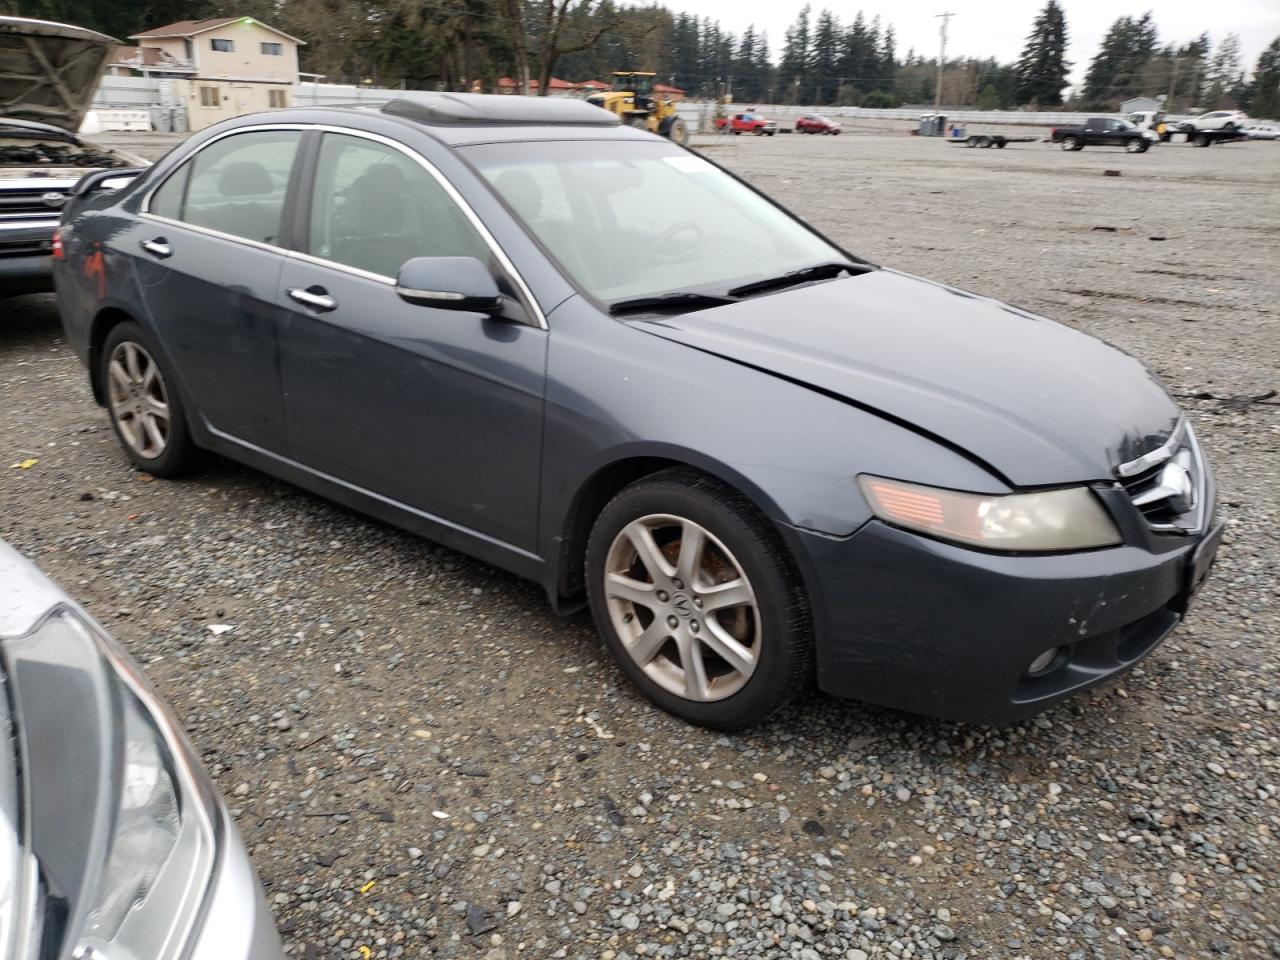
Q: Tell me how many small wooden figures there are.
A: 0